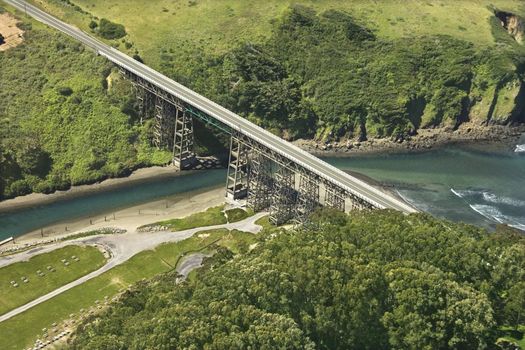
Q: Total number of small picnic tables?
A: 12